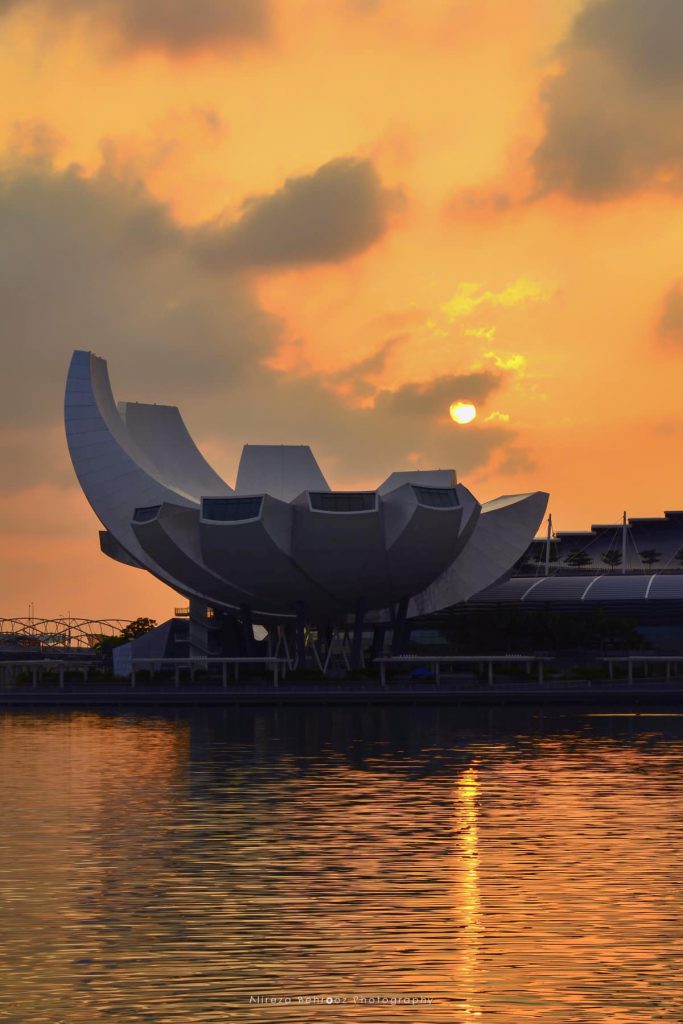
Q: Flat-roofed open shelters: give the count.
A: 4